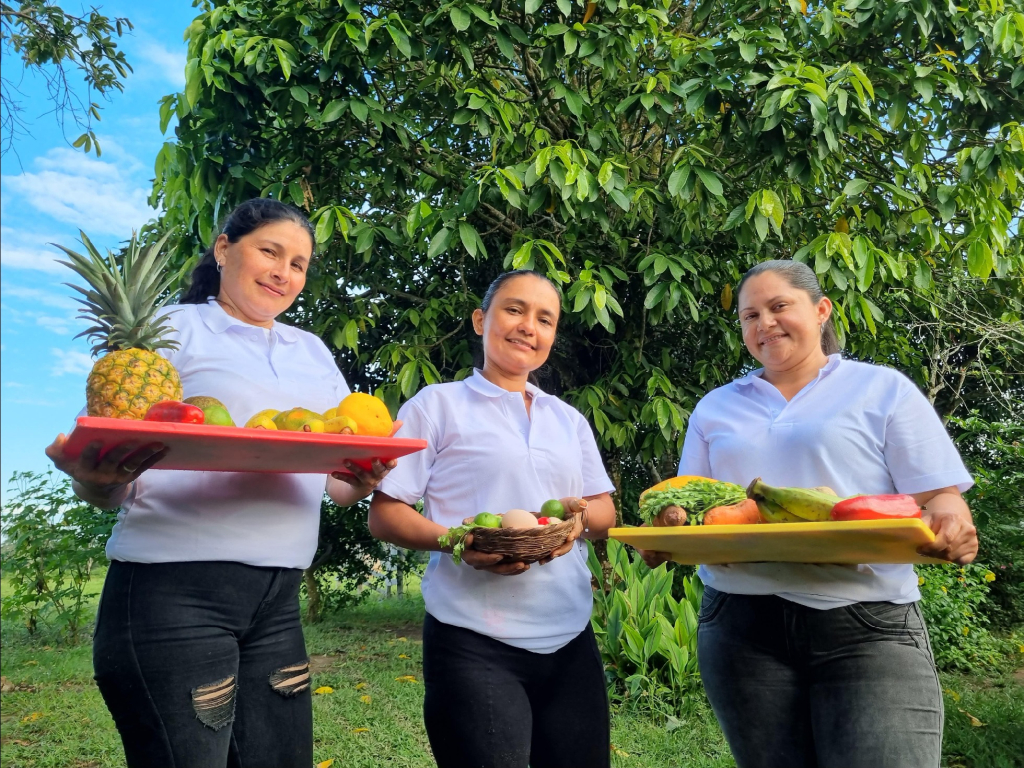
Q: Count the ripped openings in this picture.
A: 2